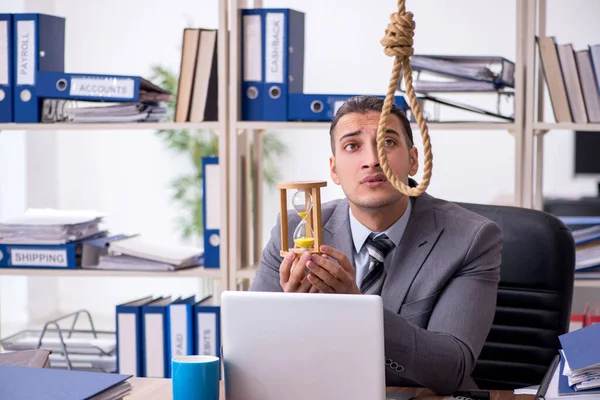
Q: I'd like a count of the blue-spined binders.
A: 12